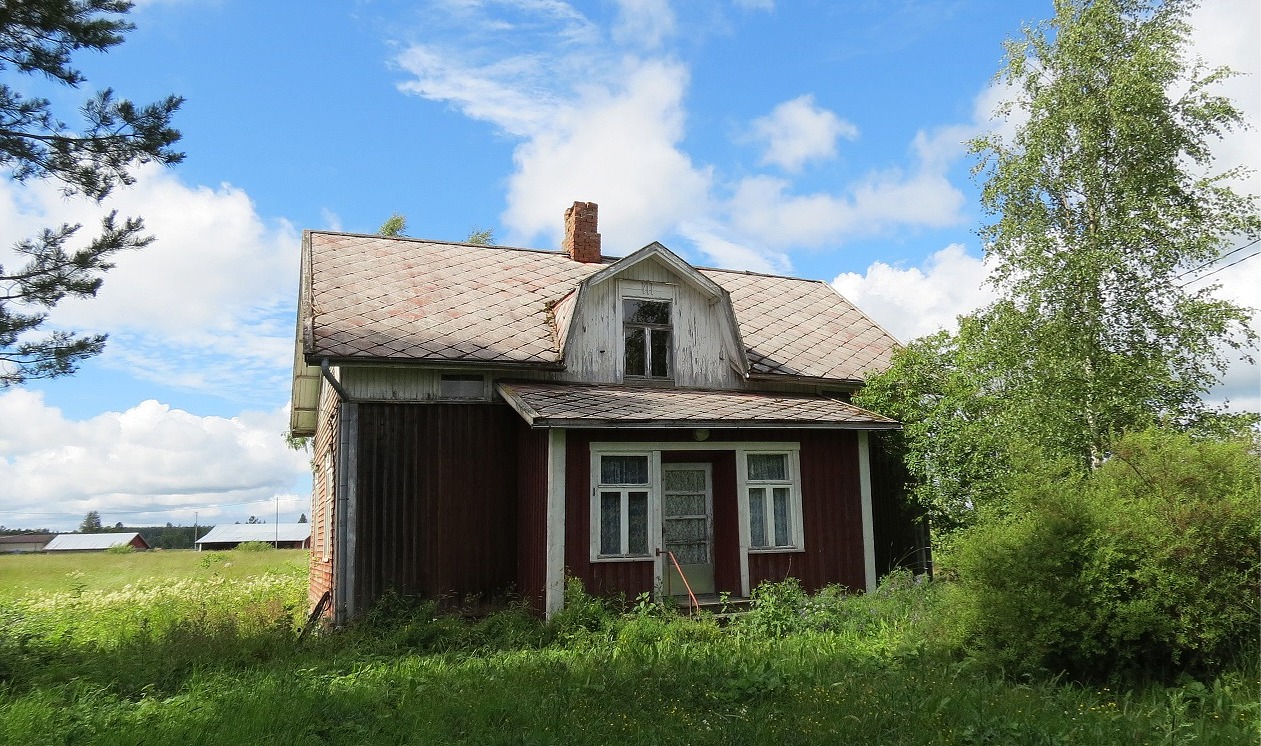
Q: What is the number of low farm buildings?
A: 3